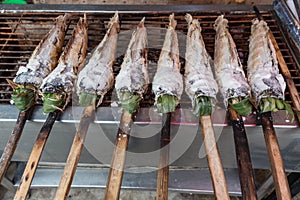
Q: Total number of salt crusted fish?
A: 8